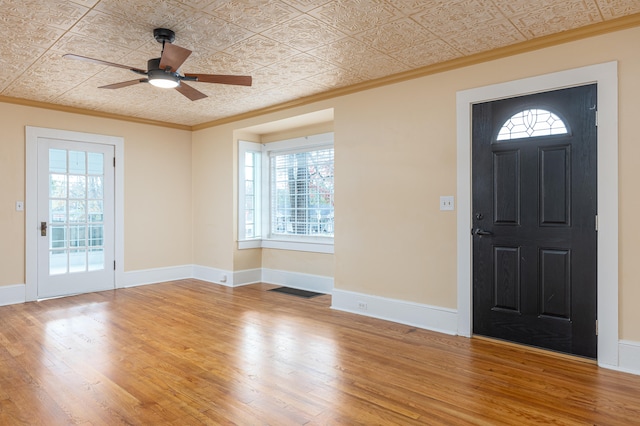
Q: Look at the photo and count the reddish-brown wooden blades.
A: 5